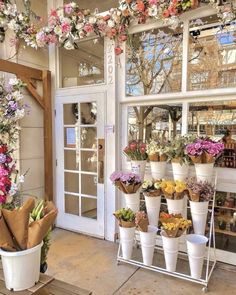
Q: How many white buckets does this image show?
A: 13